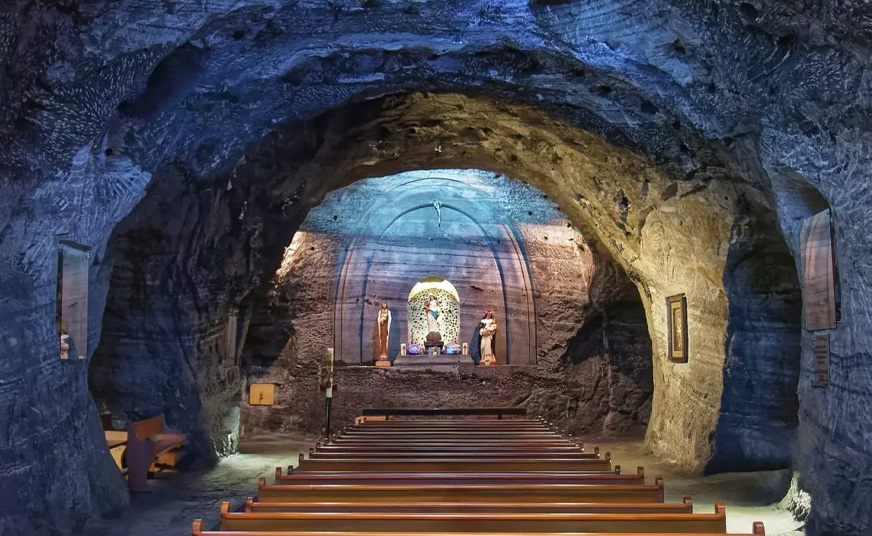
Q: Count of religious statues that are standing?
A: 3